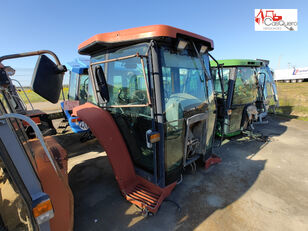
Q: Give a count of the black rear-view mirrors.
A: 2